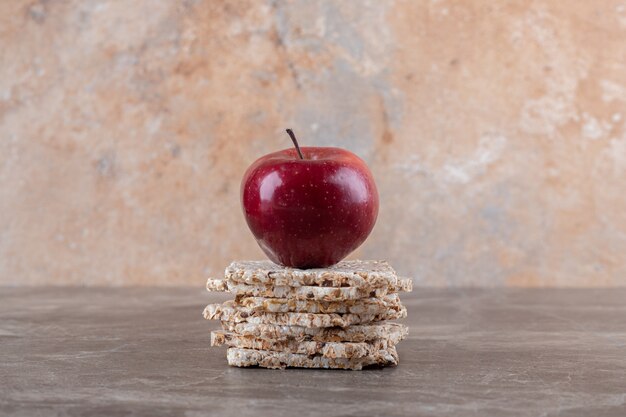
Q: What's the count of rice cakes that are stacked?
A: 7